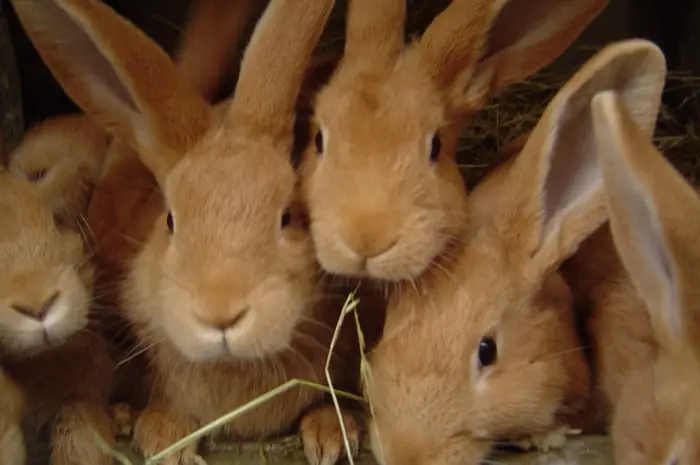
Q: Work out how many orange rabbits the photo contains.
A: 6